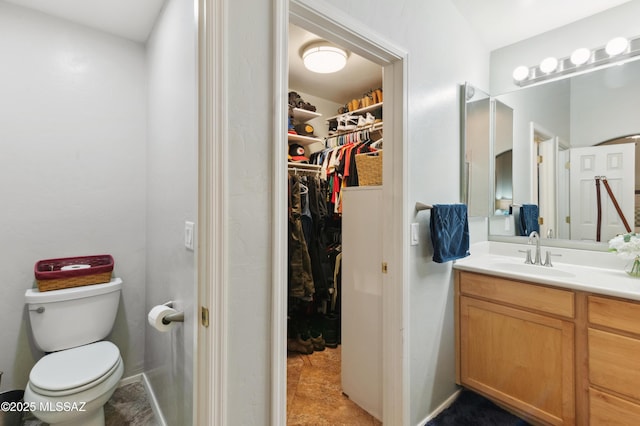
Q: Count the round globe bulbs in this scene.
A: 4